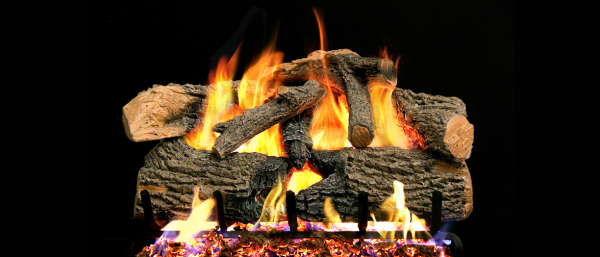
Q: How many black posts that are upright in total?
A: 5